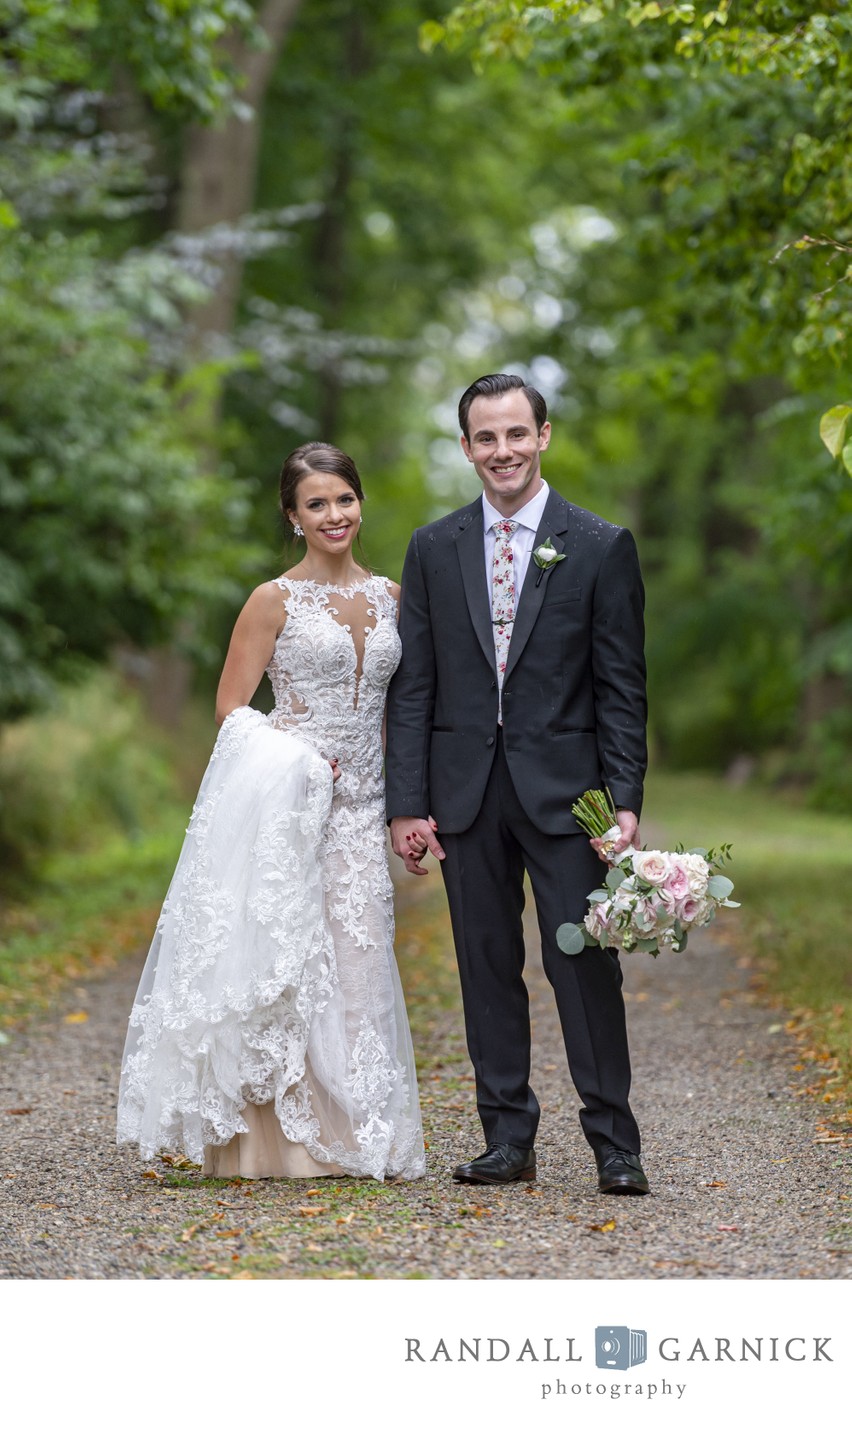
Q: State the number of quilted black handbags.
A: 0